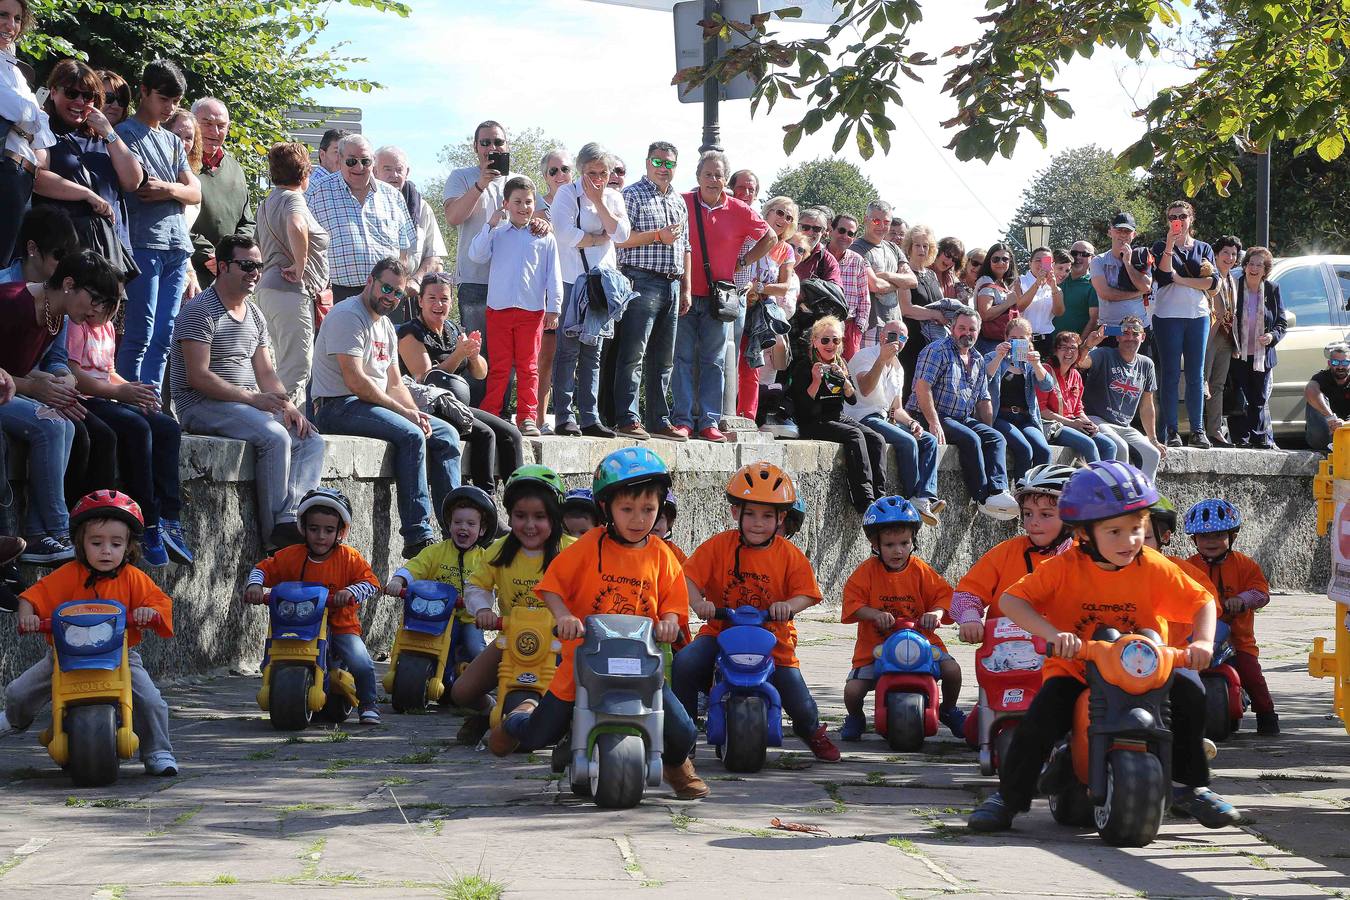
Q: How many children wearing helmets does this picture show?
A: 14